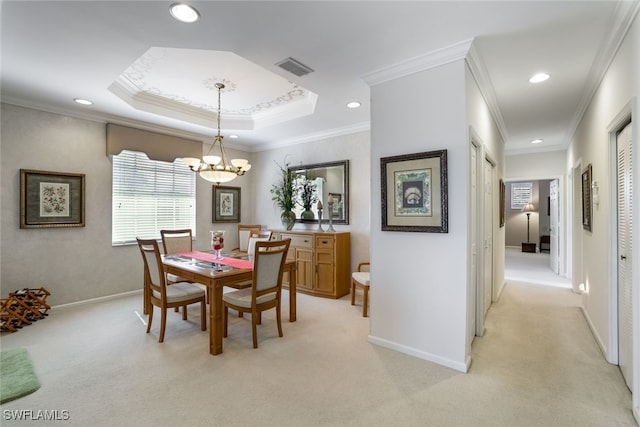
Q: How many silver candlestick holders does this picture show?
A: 2